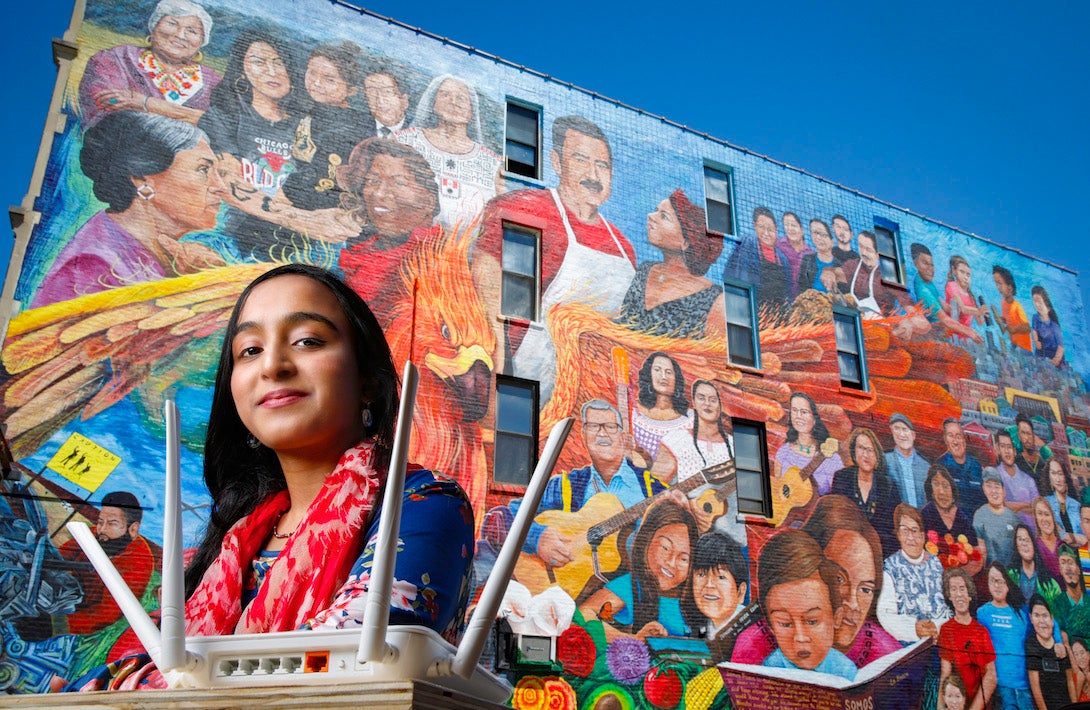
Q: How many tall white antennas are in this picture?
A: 4